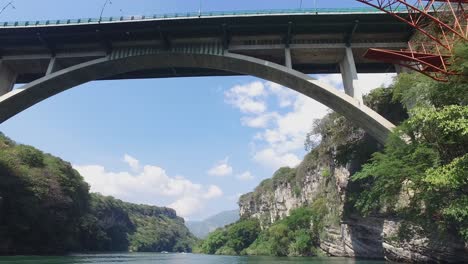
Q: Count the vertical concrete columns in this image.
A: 4